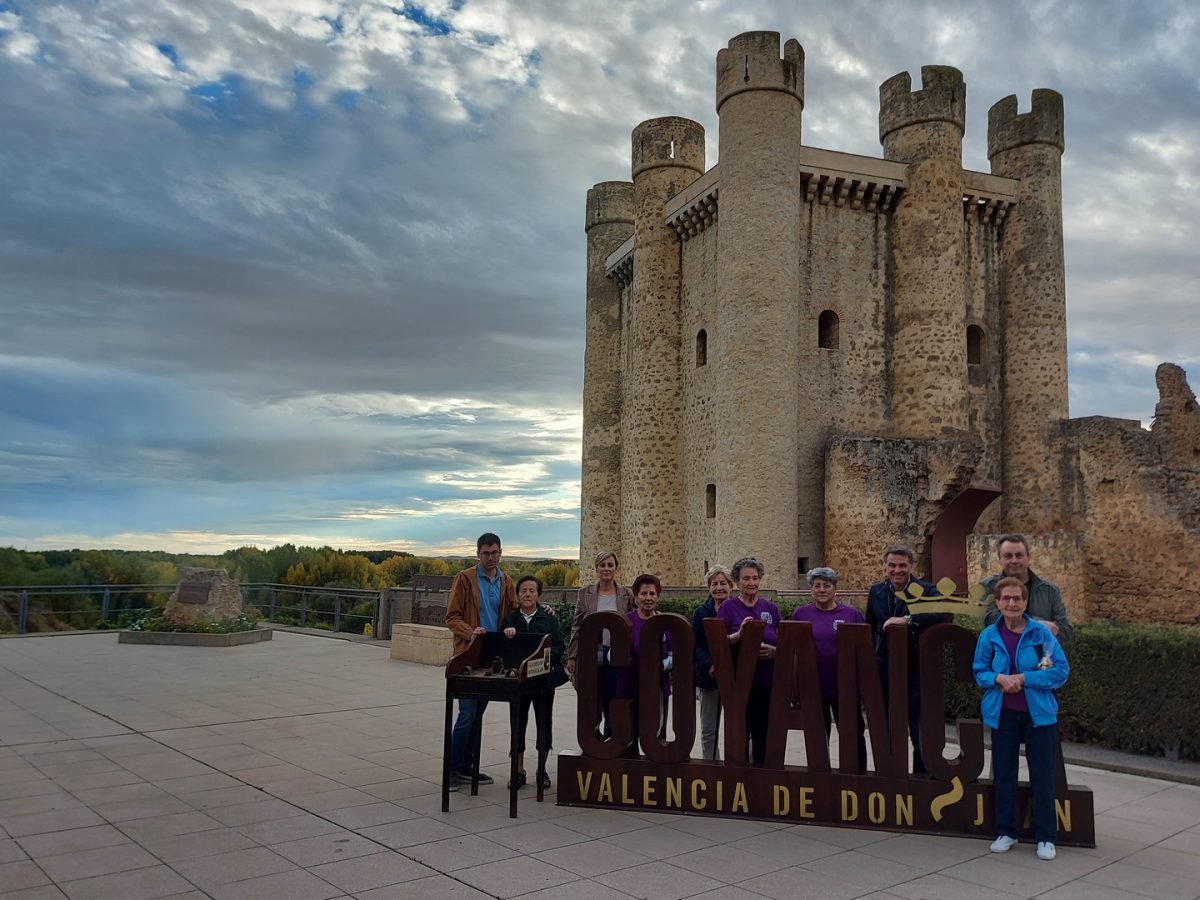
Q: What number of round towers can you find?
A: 5